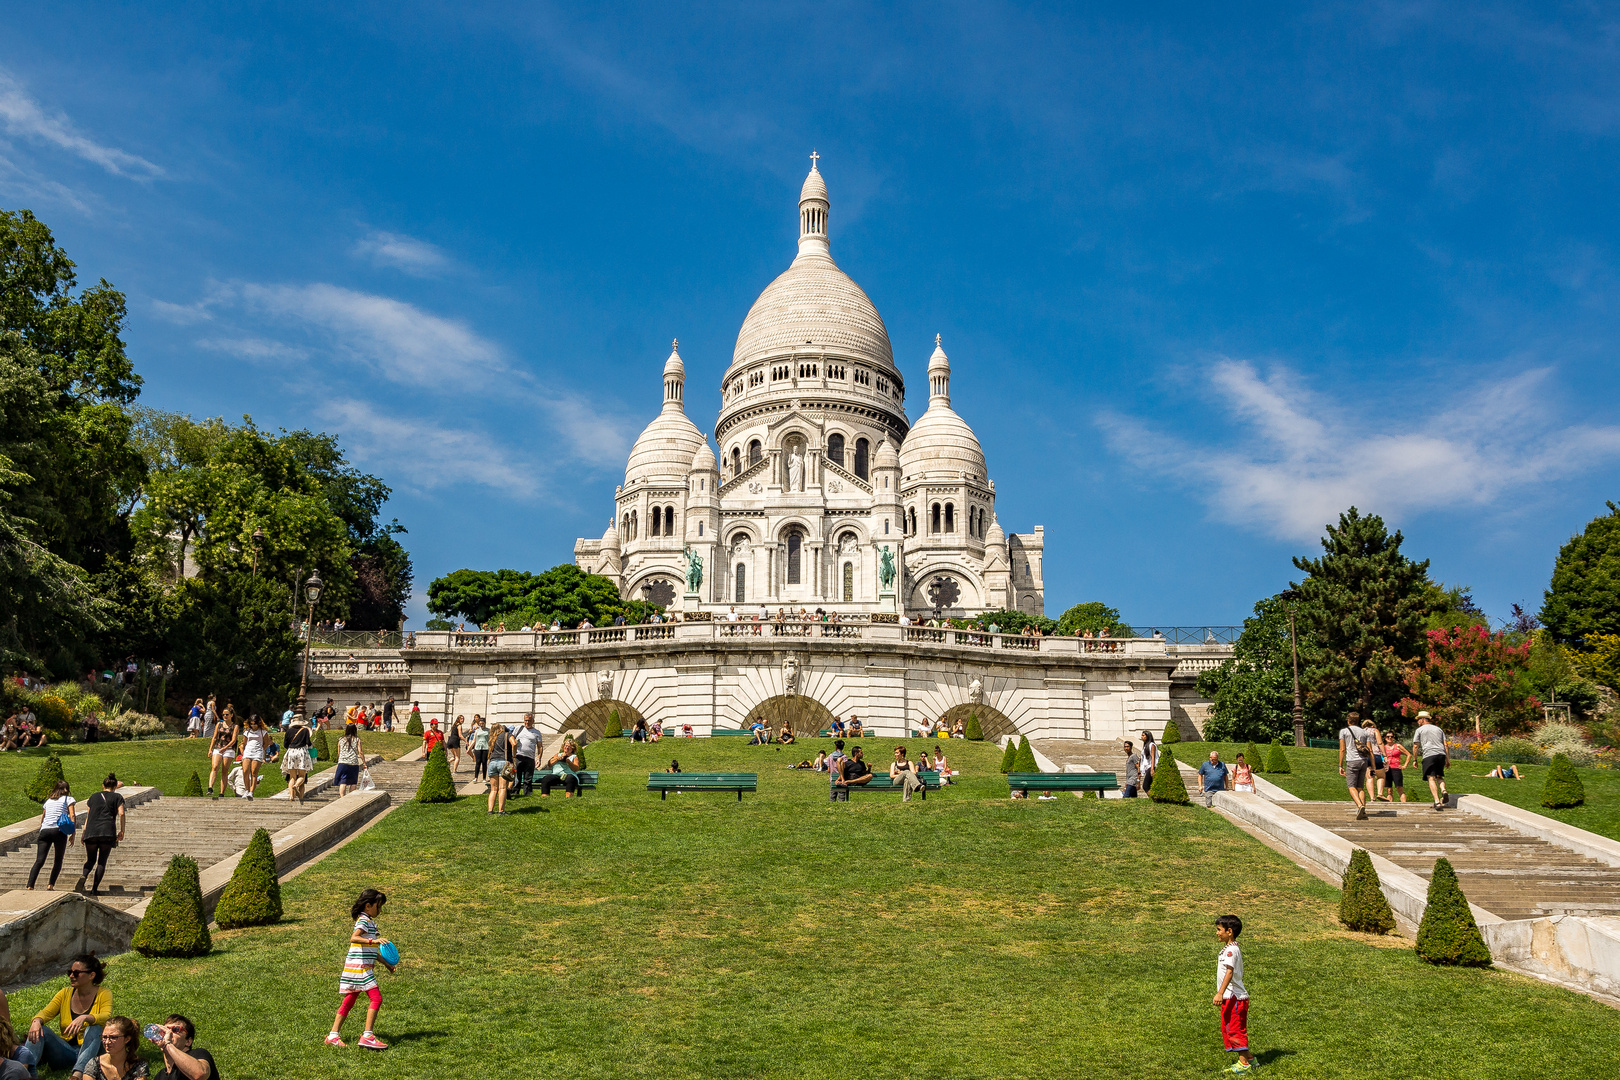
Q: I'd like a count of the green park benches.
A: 8